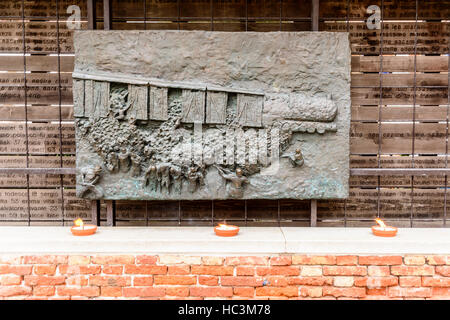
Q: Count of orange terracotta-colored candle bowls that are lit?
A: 3